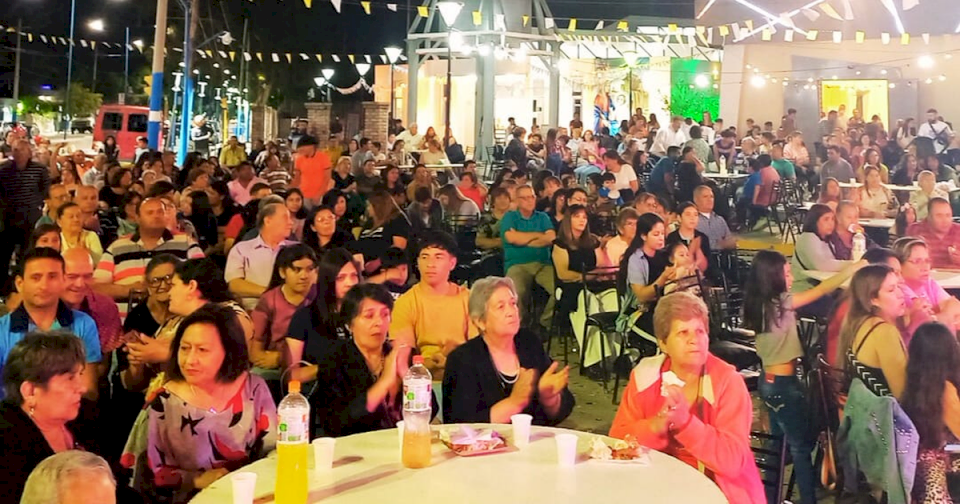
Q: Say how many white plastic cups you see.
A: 5